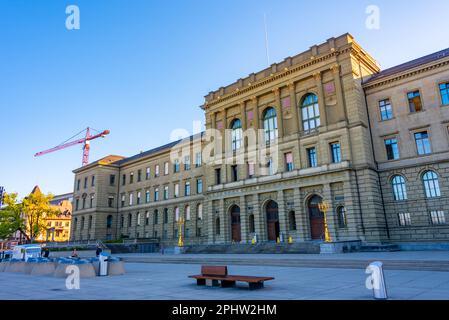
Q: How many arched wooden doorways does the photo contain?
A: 3